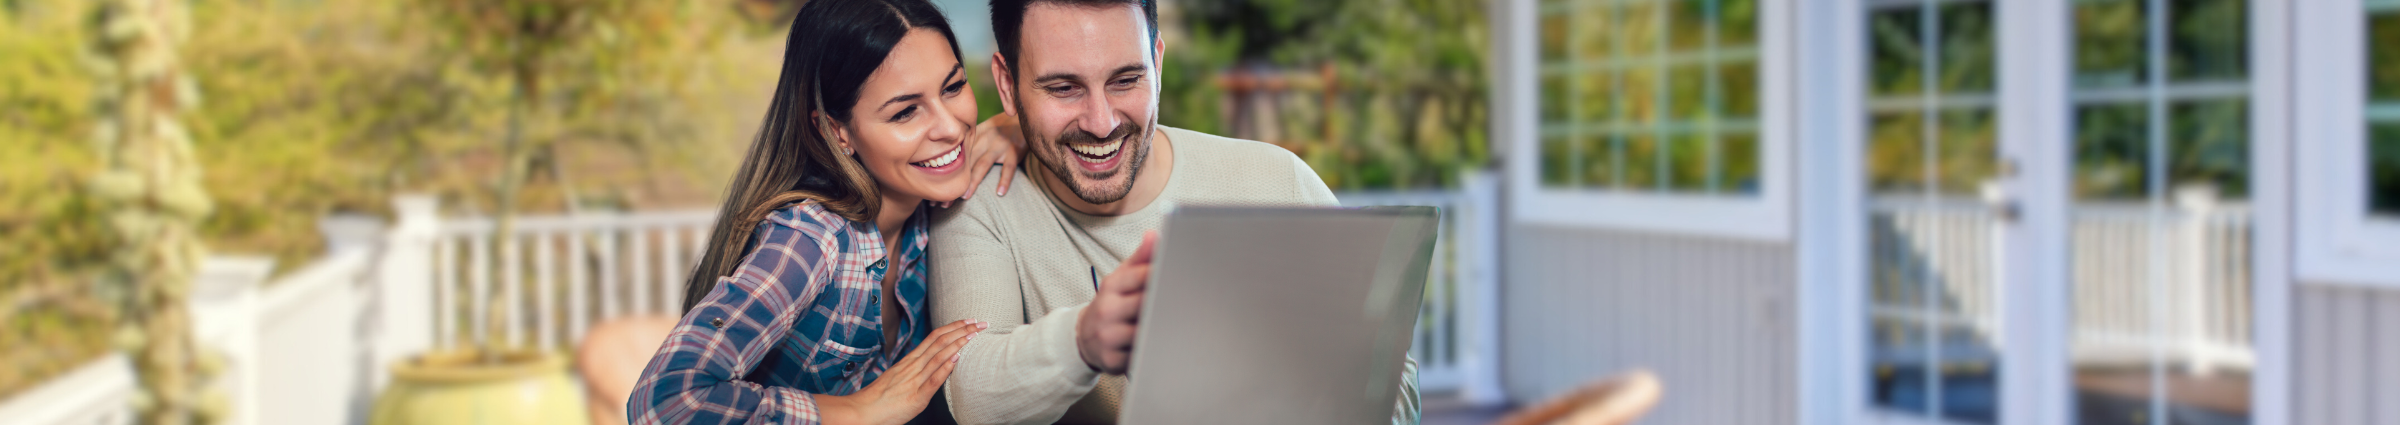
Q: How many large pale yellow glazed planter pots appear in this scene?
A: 1